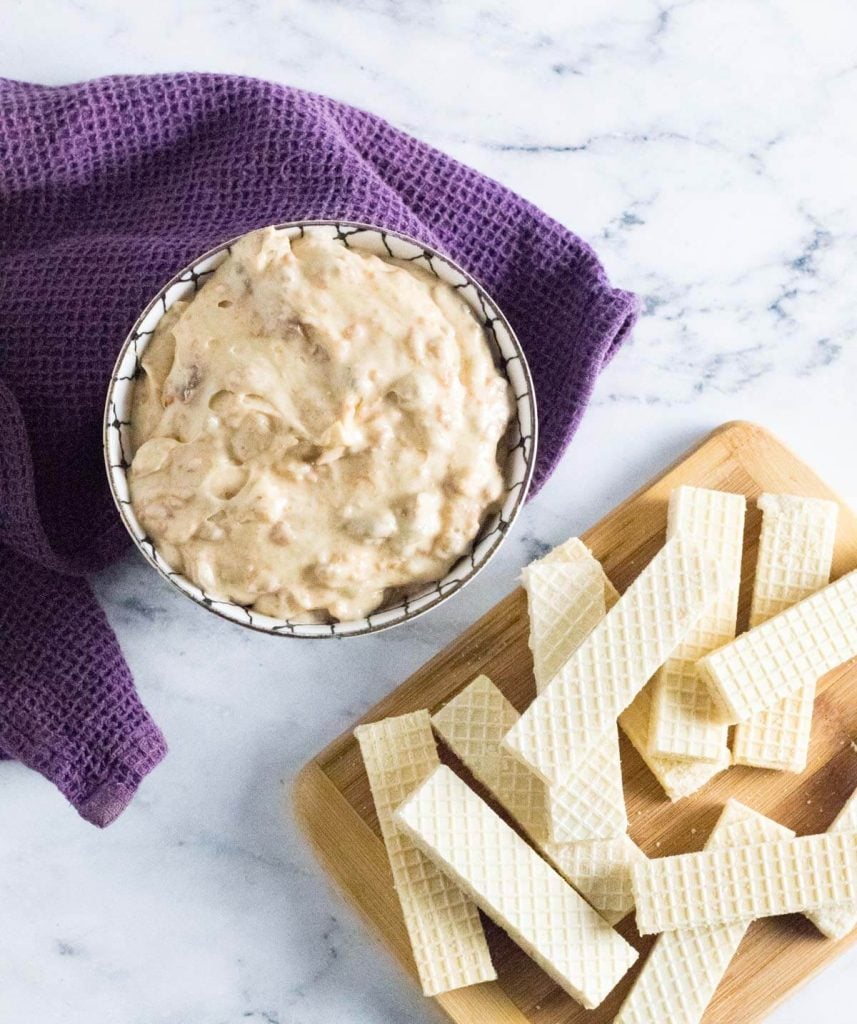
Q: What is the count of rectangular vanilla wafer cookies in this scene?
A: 12